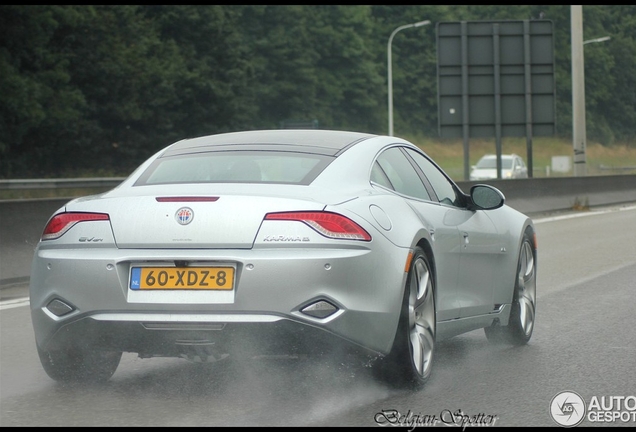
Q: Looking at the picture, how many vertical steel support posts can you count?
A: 3